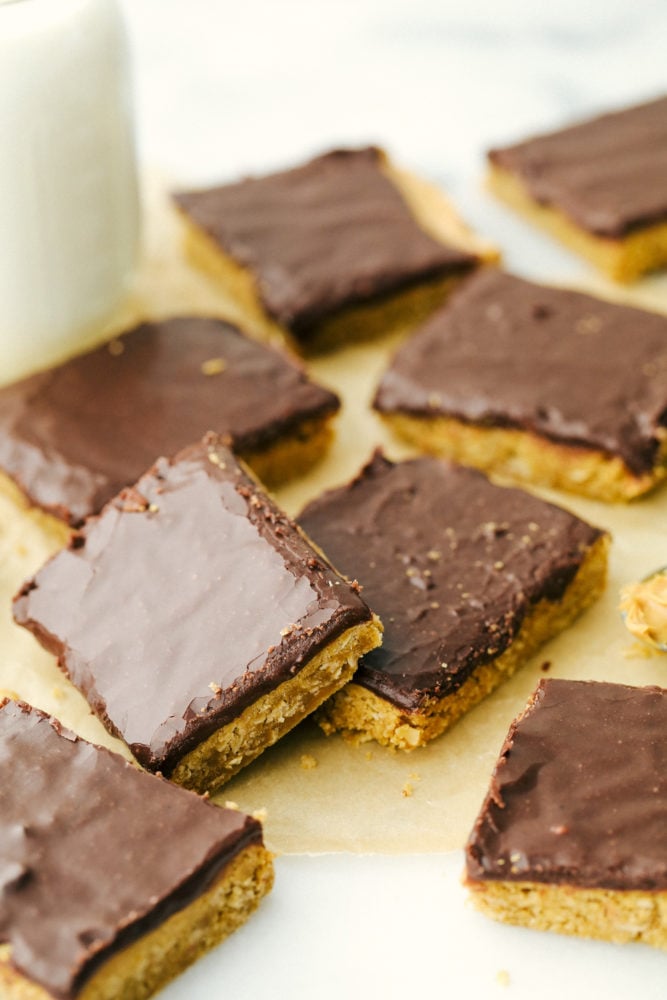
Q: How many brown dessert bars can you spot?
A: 8